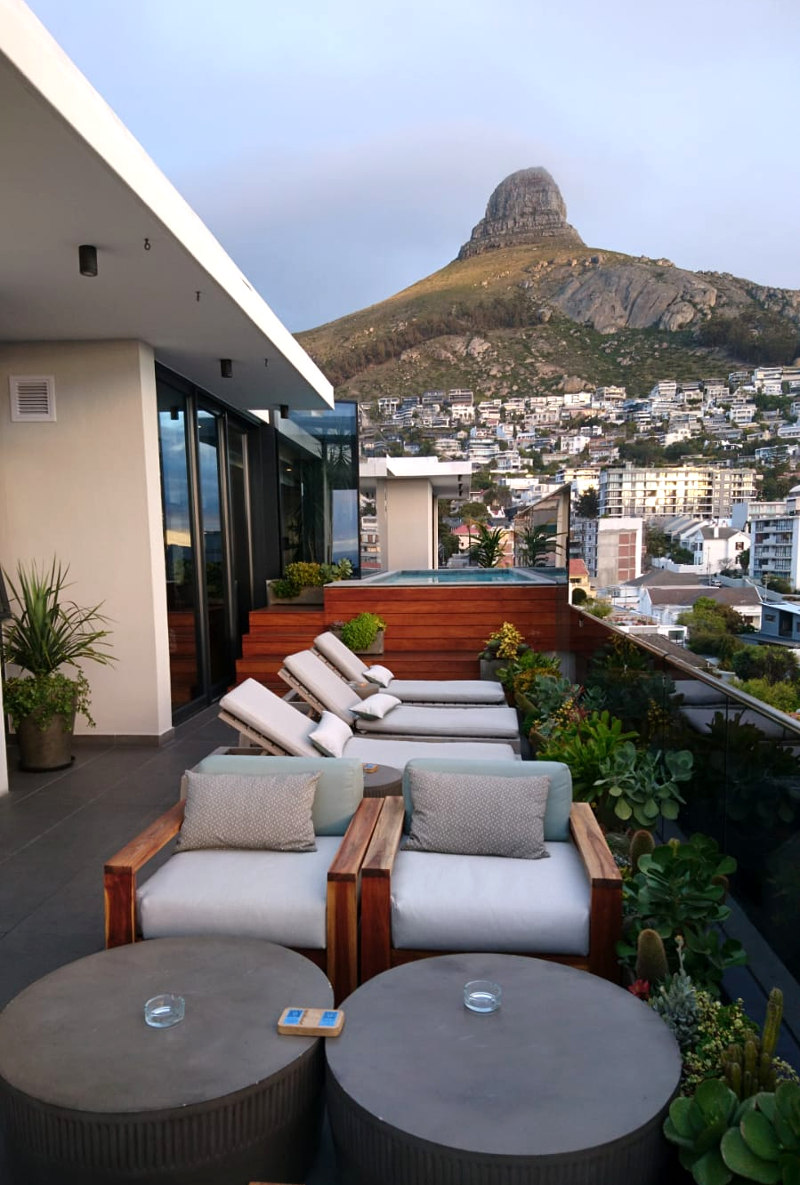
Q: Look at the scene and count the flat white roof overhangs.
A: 2